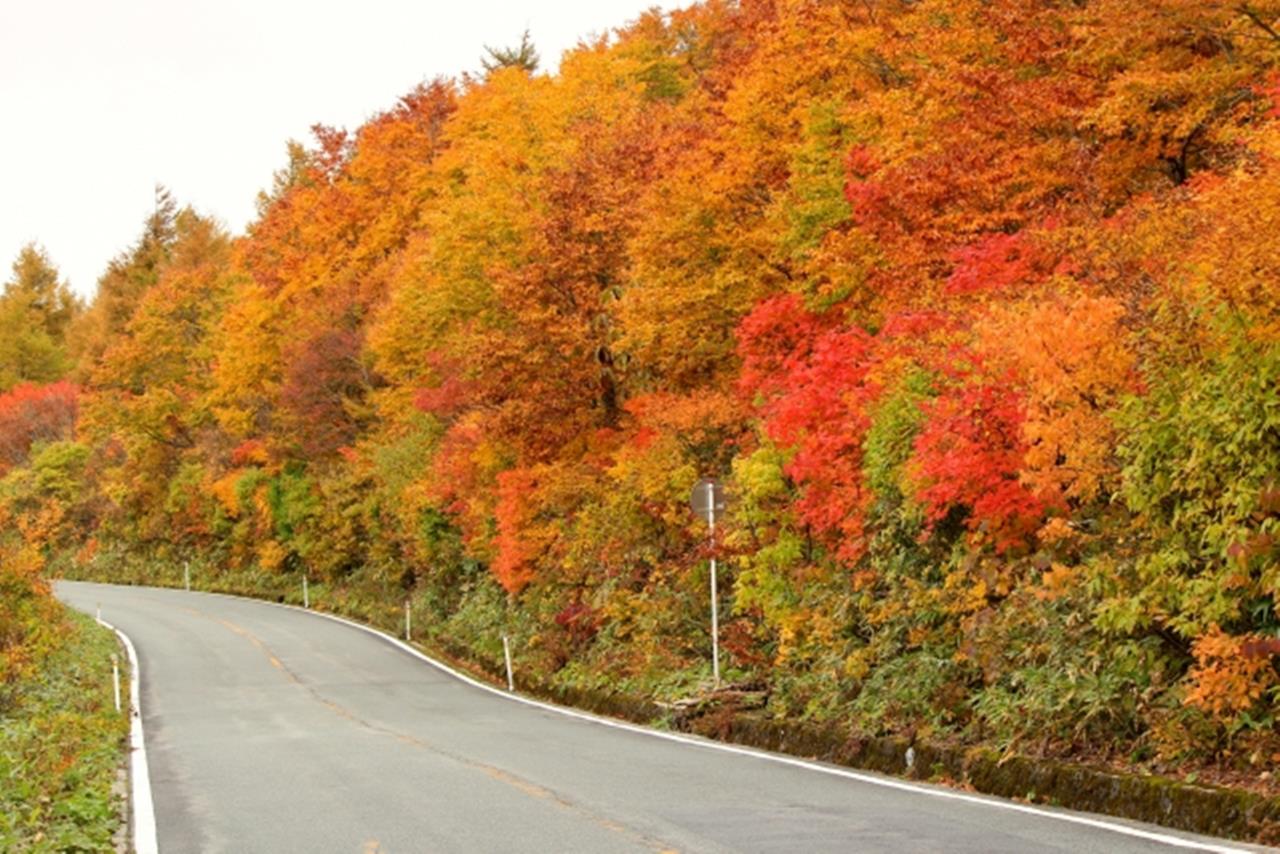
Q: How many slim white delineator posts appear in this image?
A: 6